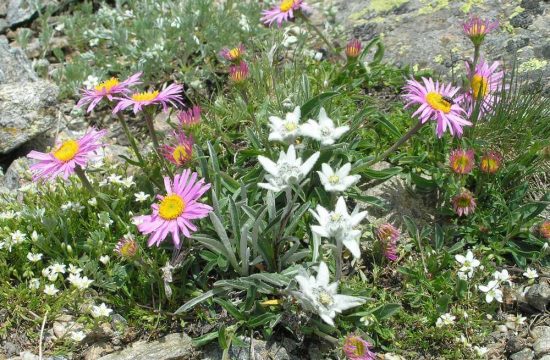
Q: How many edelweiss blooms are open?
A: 6